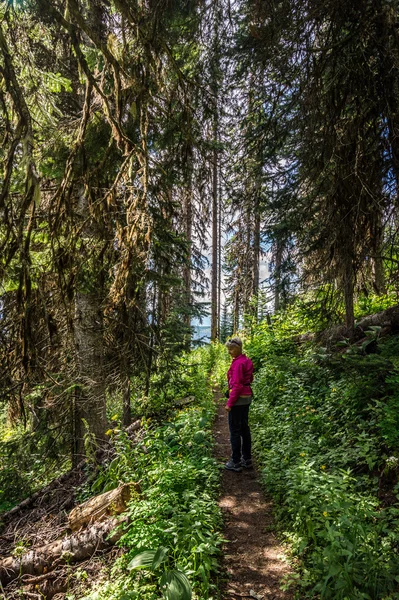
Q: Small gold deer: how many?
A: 0